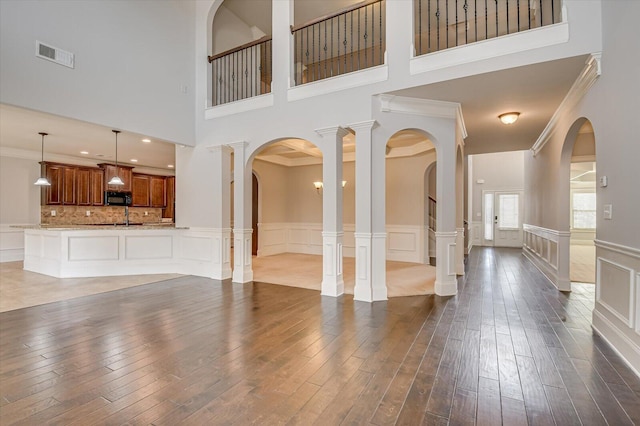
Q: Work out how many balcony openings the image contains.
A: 3